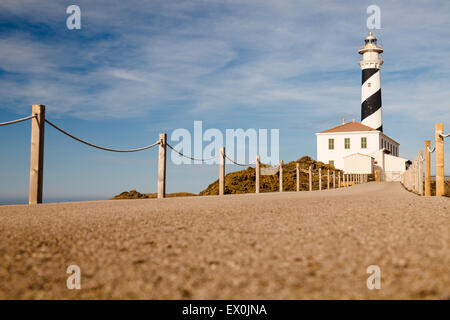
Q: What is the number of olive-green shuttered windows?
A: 4